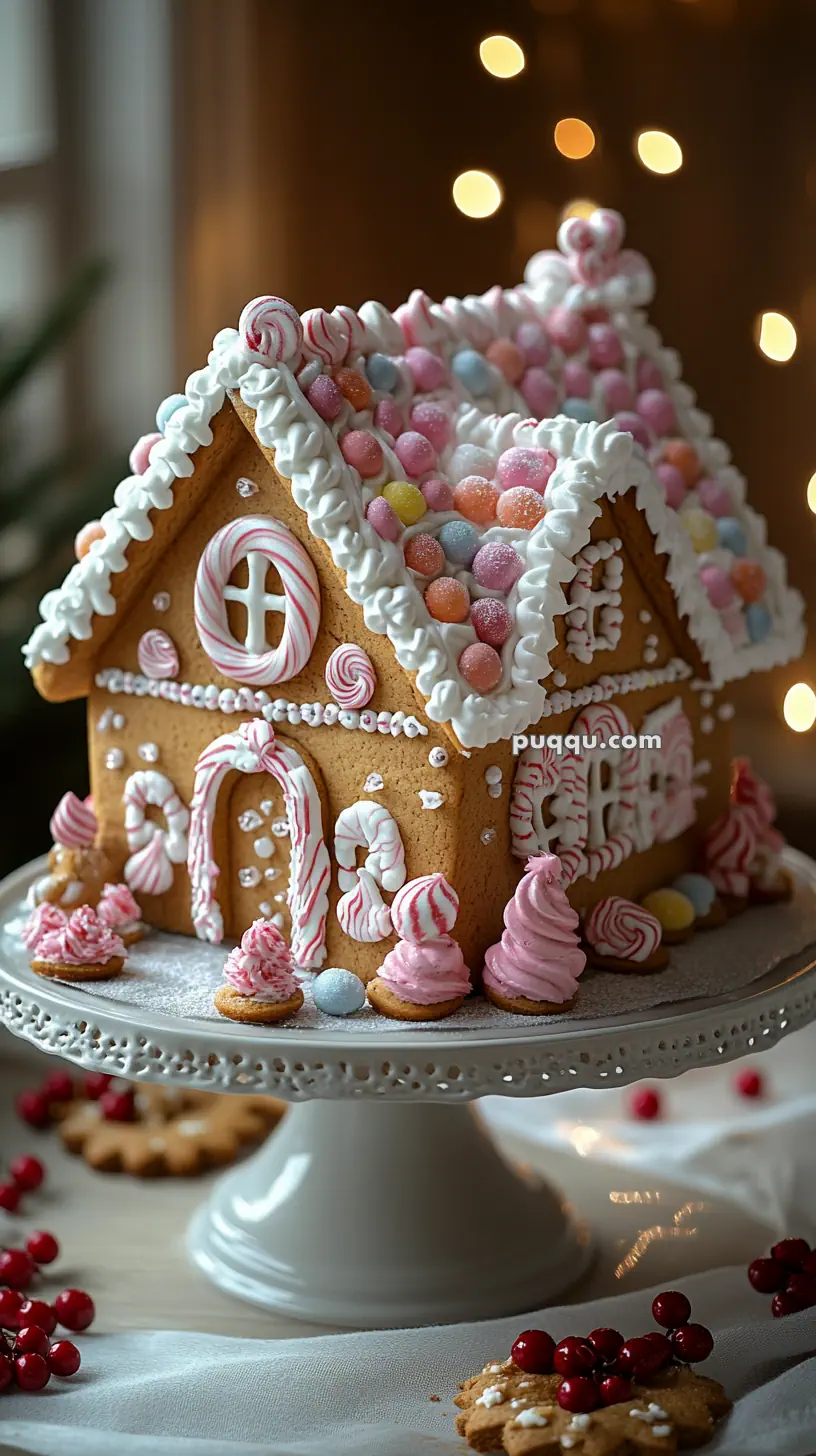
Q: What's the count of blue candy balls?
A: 9